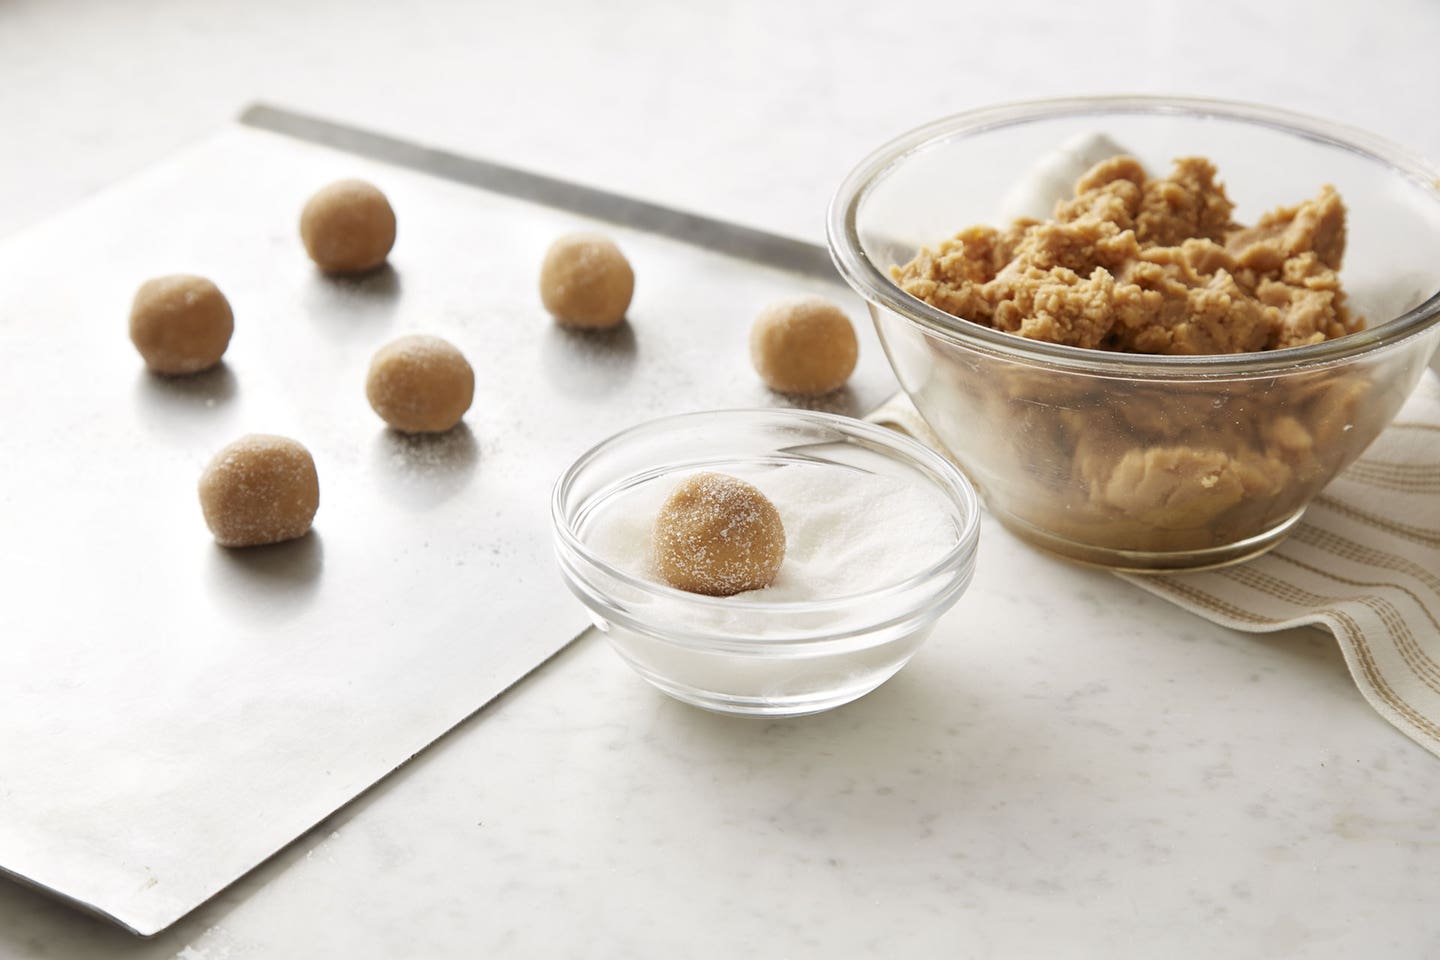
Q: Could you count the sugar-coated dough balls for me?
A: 7